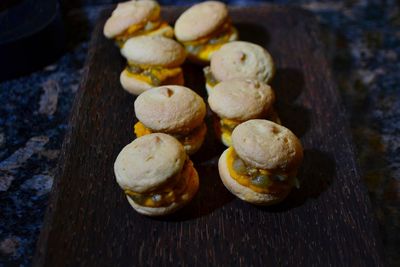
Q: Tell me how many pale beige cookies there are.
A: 8